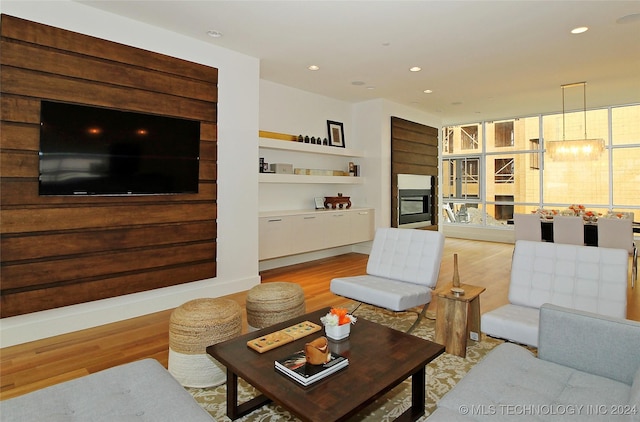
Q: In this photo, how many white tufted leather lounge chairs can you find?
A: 2